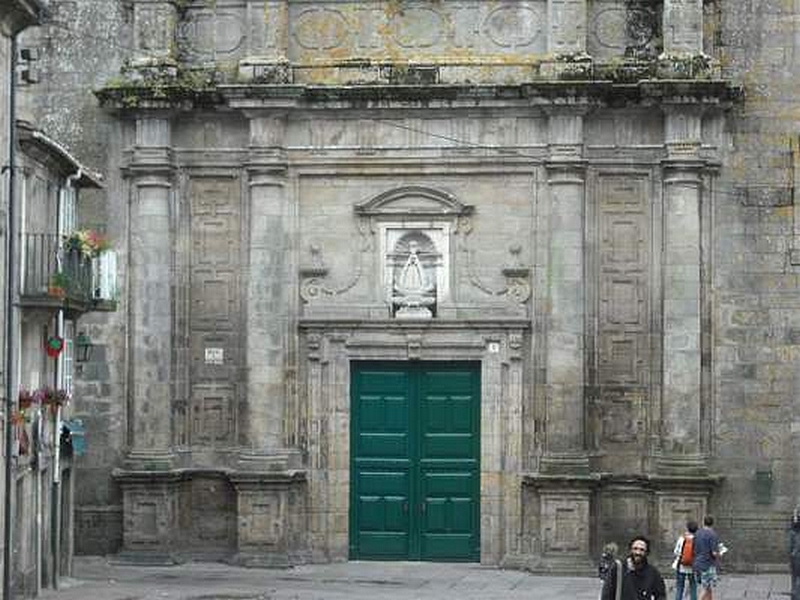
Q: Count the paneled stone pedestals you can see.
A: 4